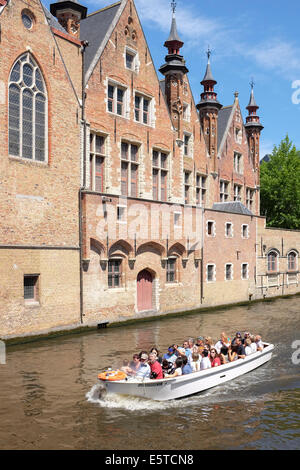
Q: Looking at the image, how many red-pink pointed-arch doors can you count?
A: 1